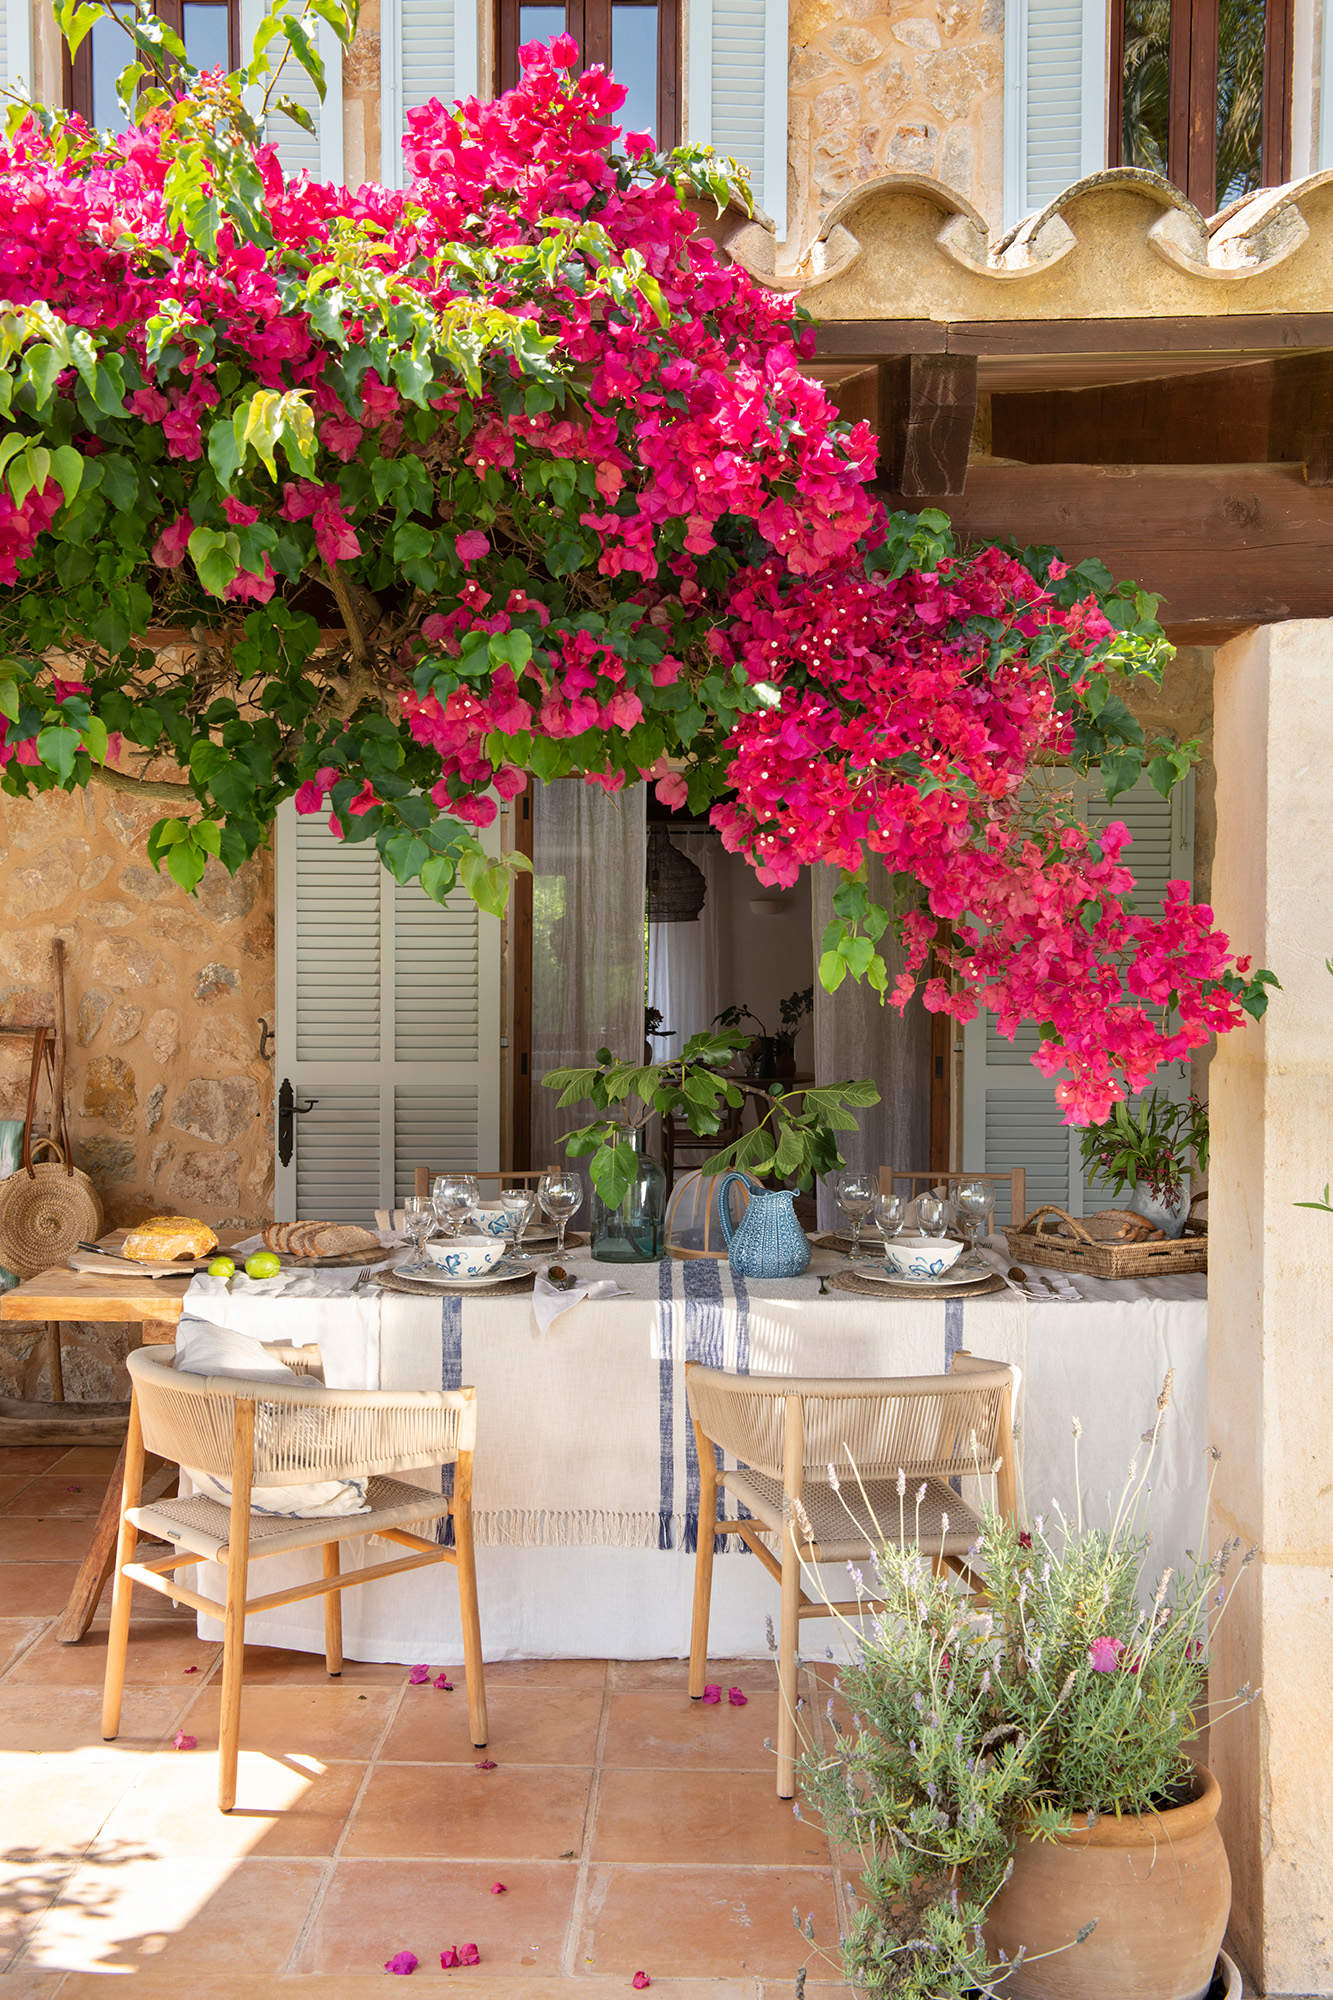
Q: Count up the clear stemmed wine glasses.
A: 8